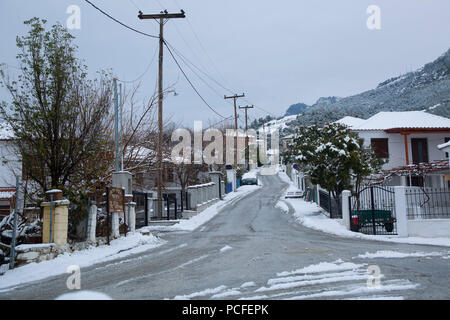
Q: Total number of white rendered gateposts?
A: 2